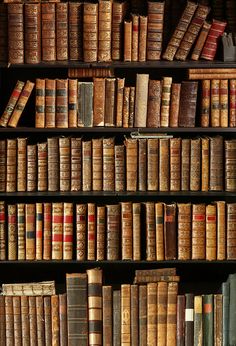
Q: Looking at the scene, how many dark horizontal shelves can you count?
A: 4